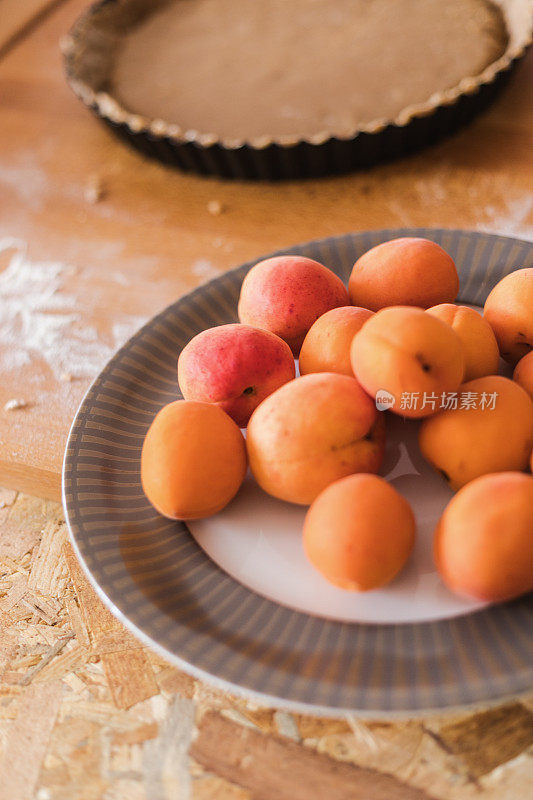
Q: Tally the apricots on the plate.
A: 13